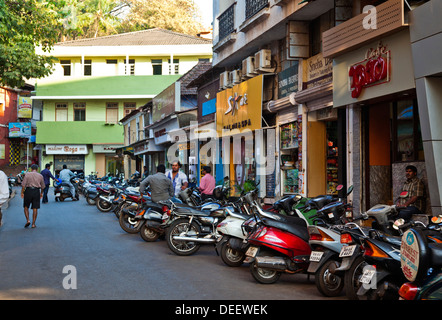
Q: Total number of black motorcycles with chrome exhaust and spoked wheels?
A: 1